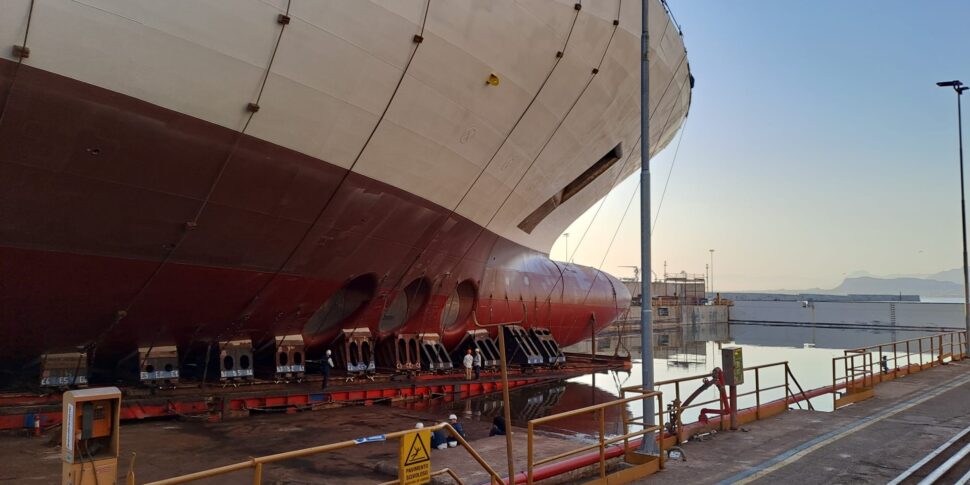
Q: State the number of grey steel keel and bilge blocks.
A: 10